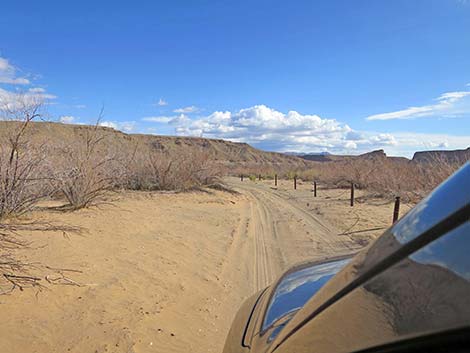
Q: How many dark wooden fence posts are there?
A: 7